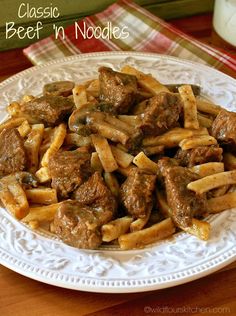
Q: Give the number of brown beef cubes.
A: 11